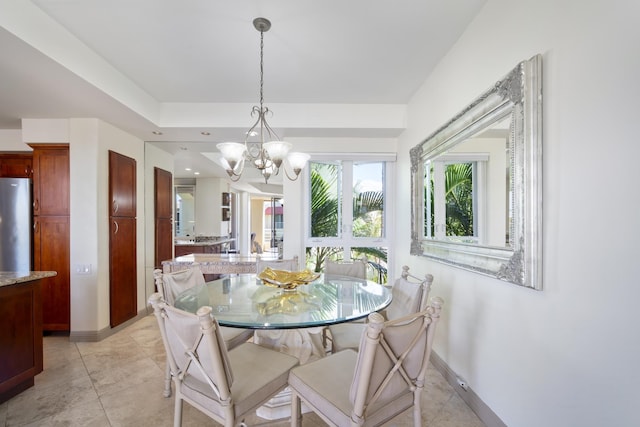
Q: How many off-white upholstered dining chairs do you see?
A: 6